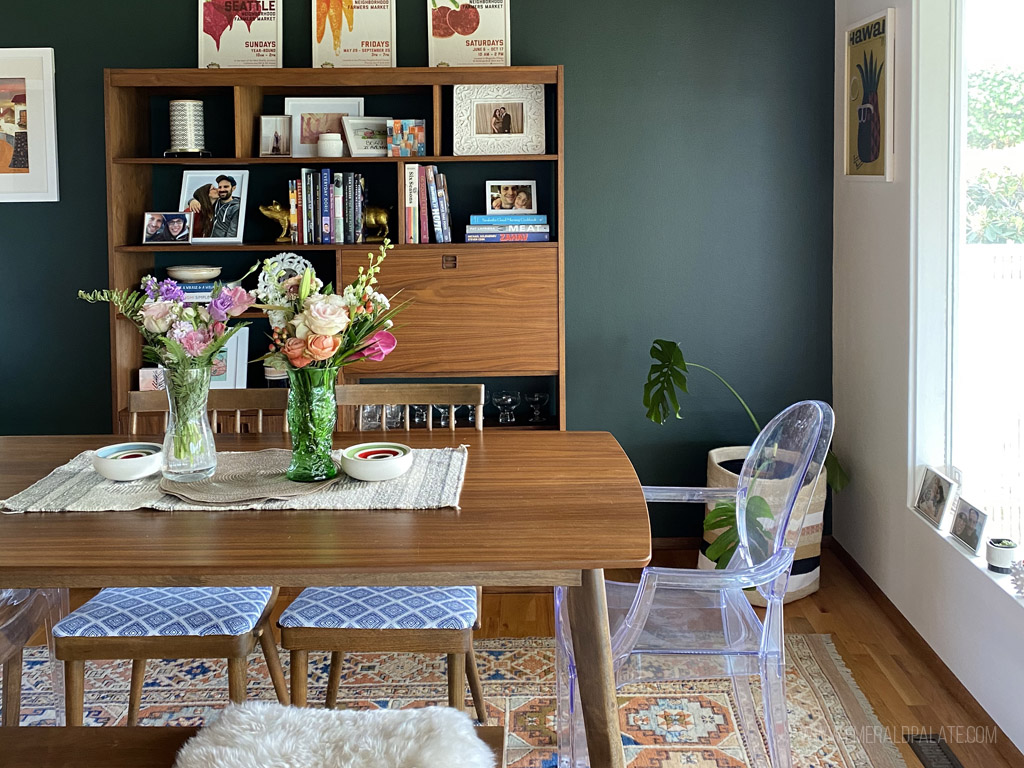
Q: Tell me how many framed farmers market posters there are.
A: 3